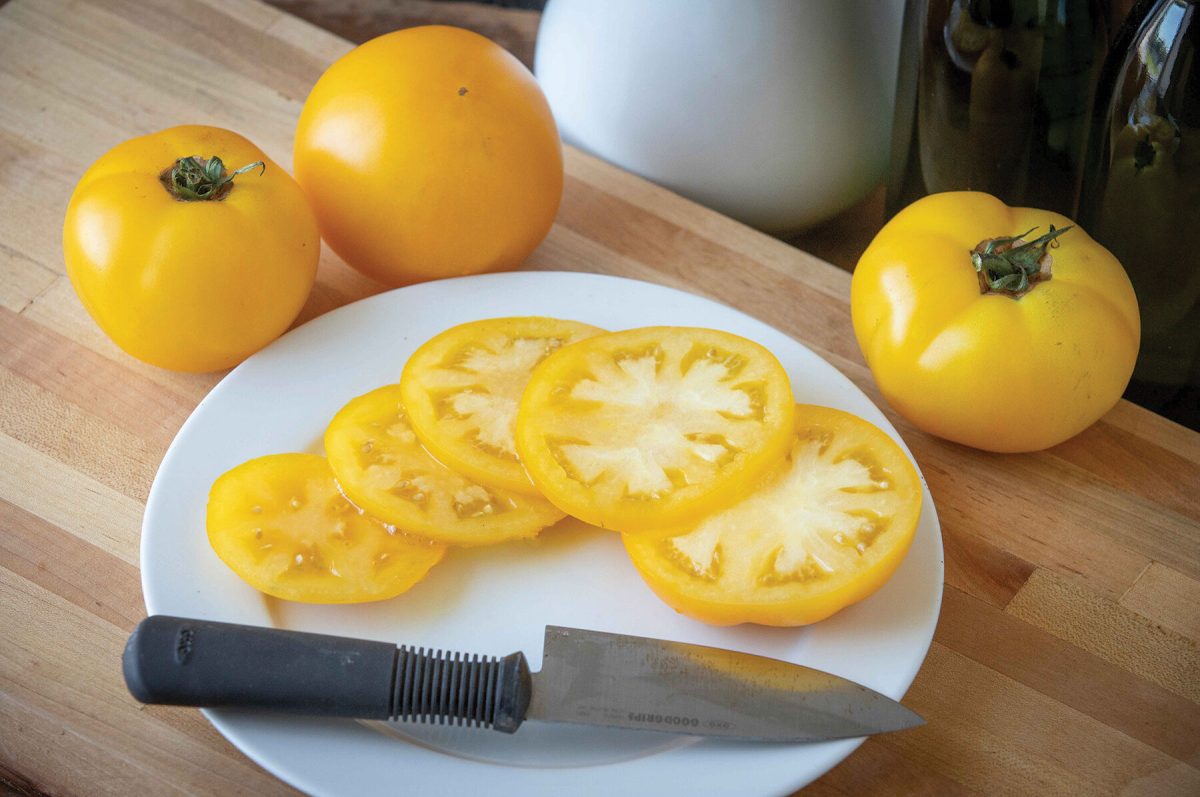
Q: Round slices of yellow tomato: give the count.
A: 5